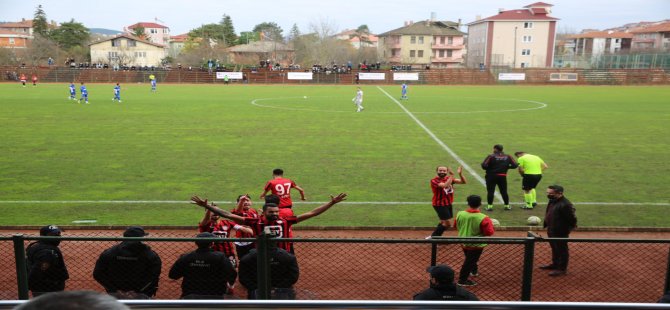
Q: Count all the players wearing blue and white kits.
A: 5